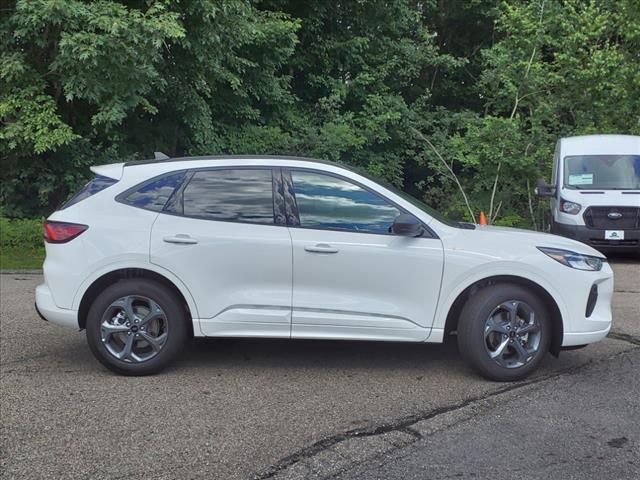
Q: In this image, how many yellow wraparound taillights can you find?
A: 0